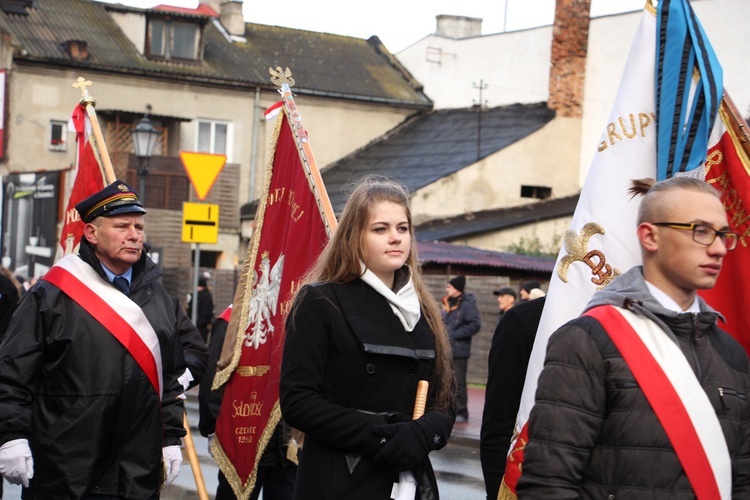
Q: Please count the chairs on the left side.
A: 0